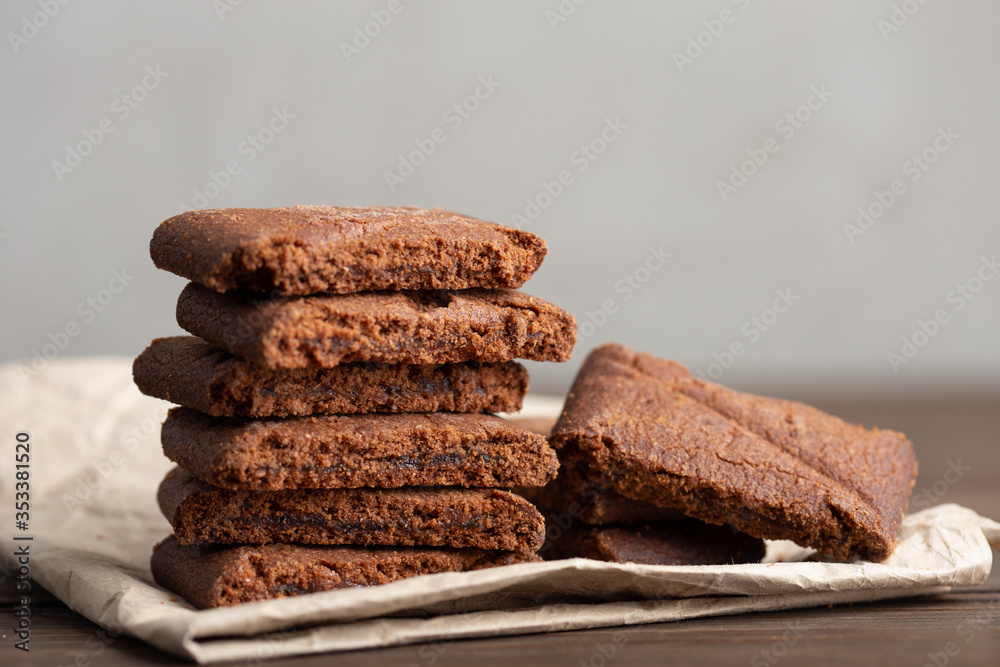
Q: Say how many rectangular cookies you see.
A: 9